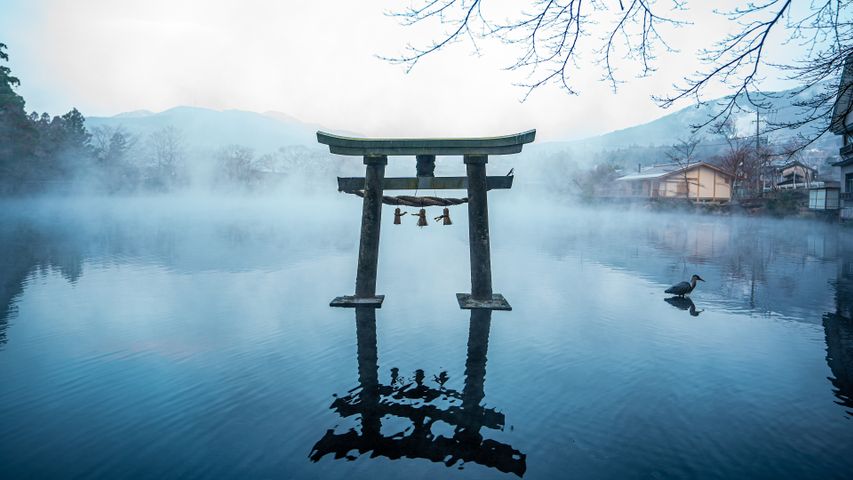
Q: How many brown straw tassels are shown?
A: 3